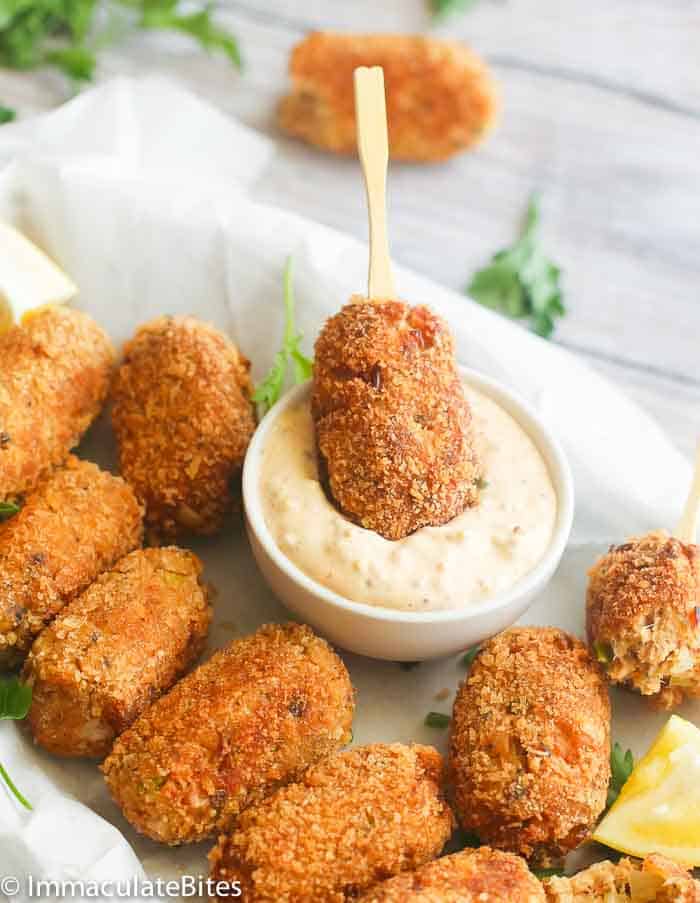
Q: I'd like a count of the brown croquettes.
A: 12